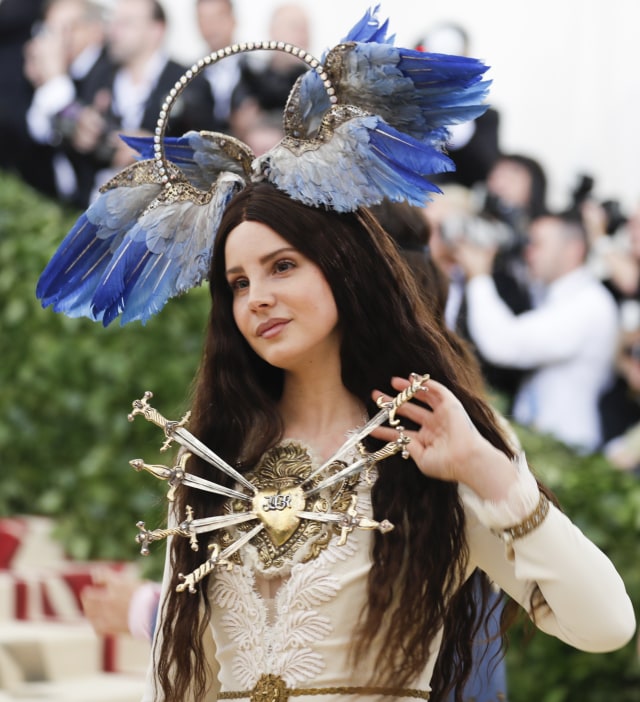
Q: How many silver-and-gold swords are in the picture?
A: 7